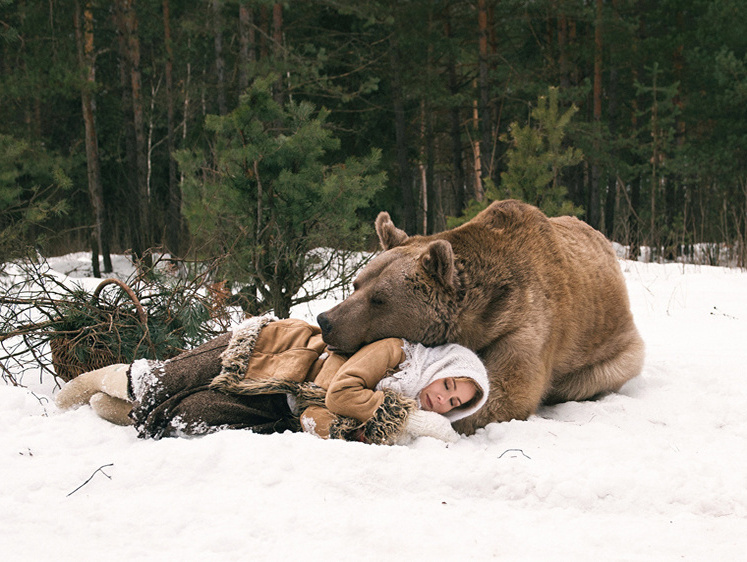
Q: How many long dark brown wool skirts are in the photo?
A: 1